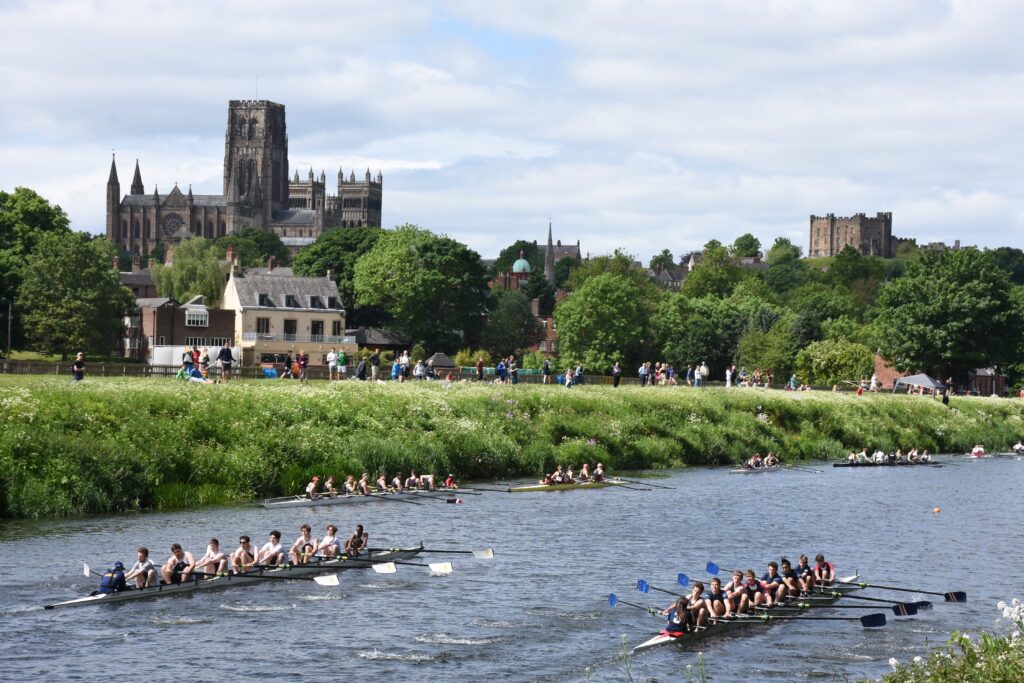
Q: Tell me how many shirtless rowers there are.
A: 0